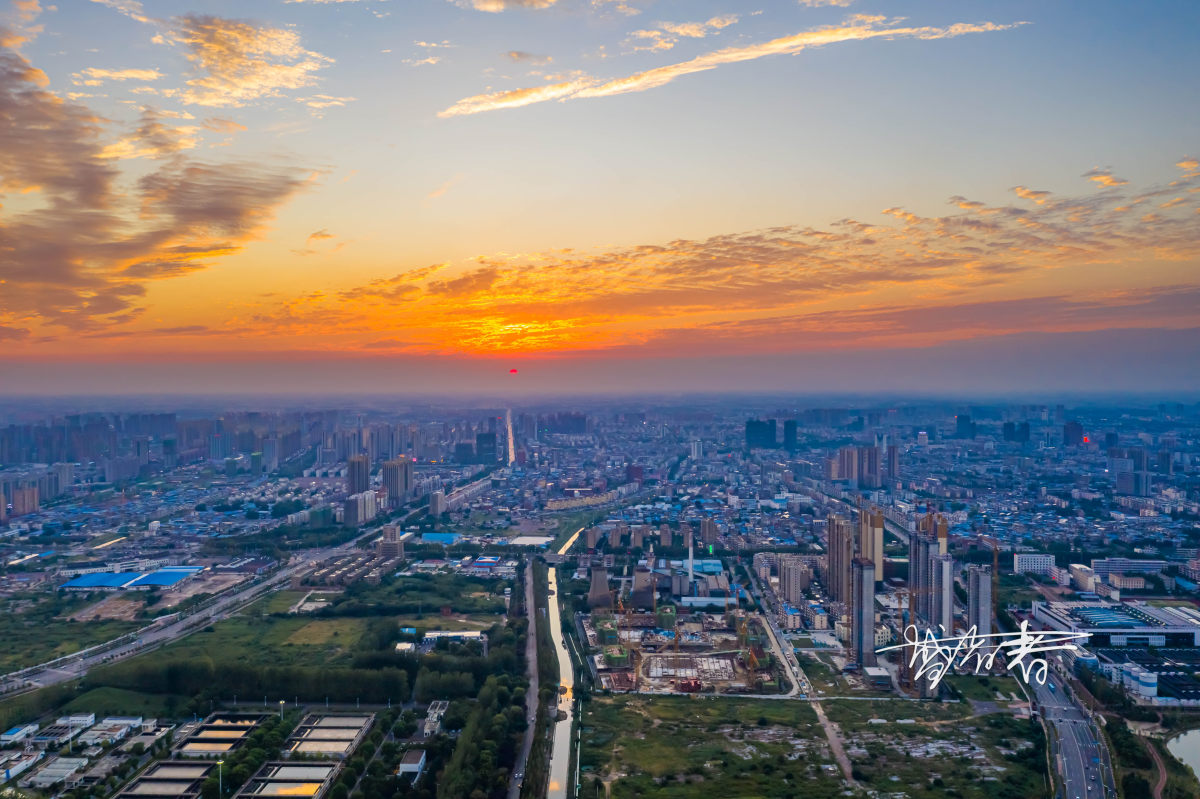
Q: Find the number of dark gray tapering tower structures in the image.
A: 2